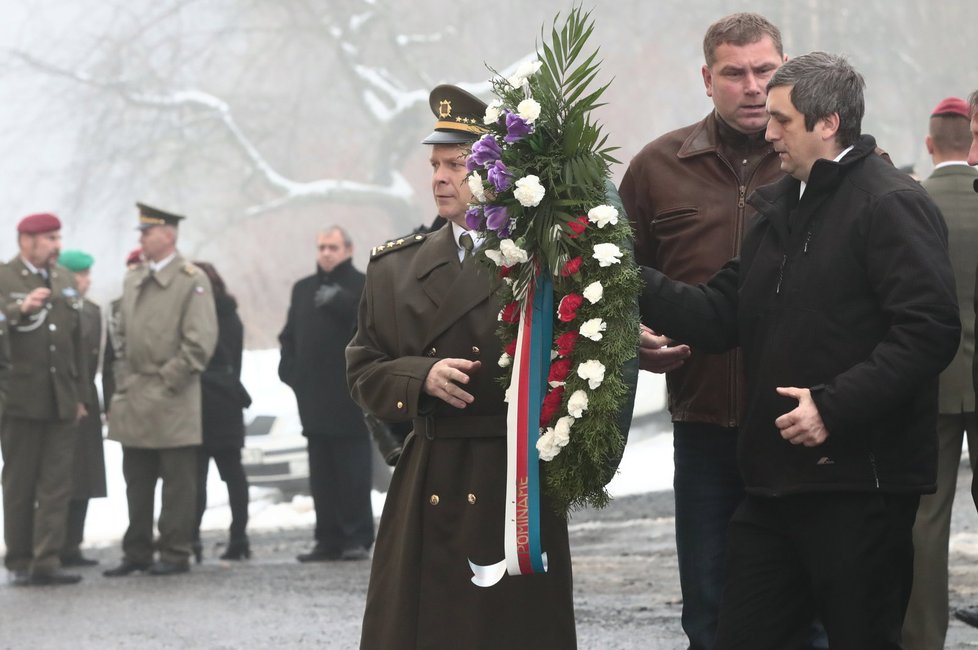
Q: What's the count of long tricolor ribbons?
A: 1